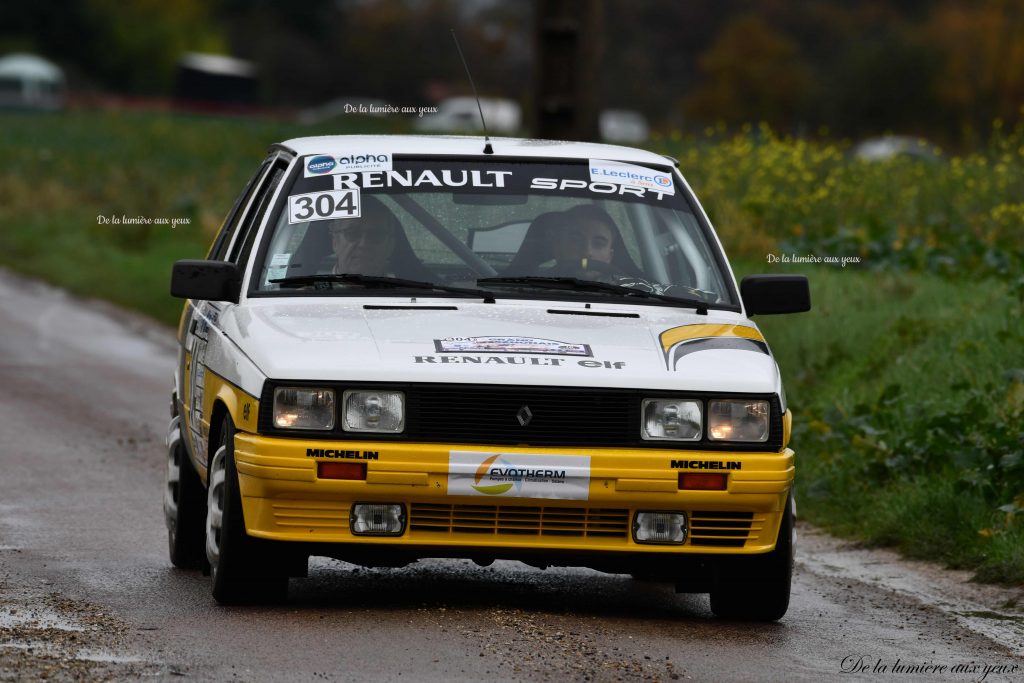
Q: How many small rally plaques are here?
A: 1